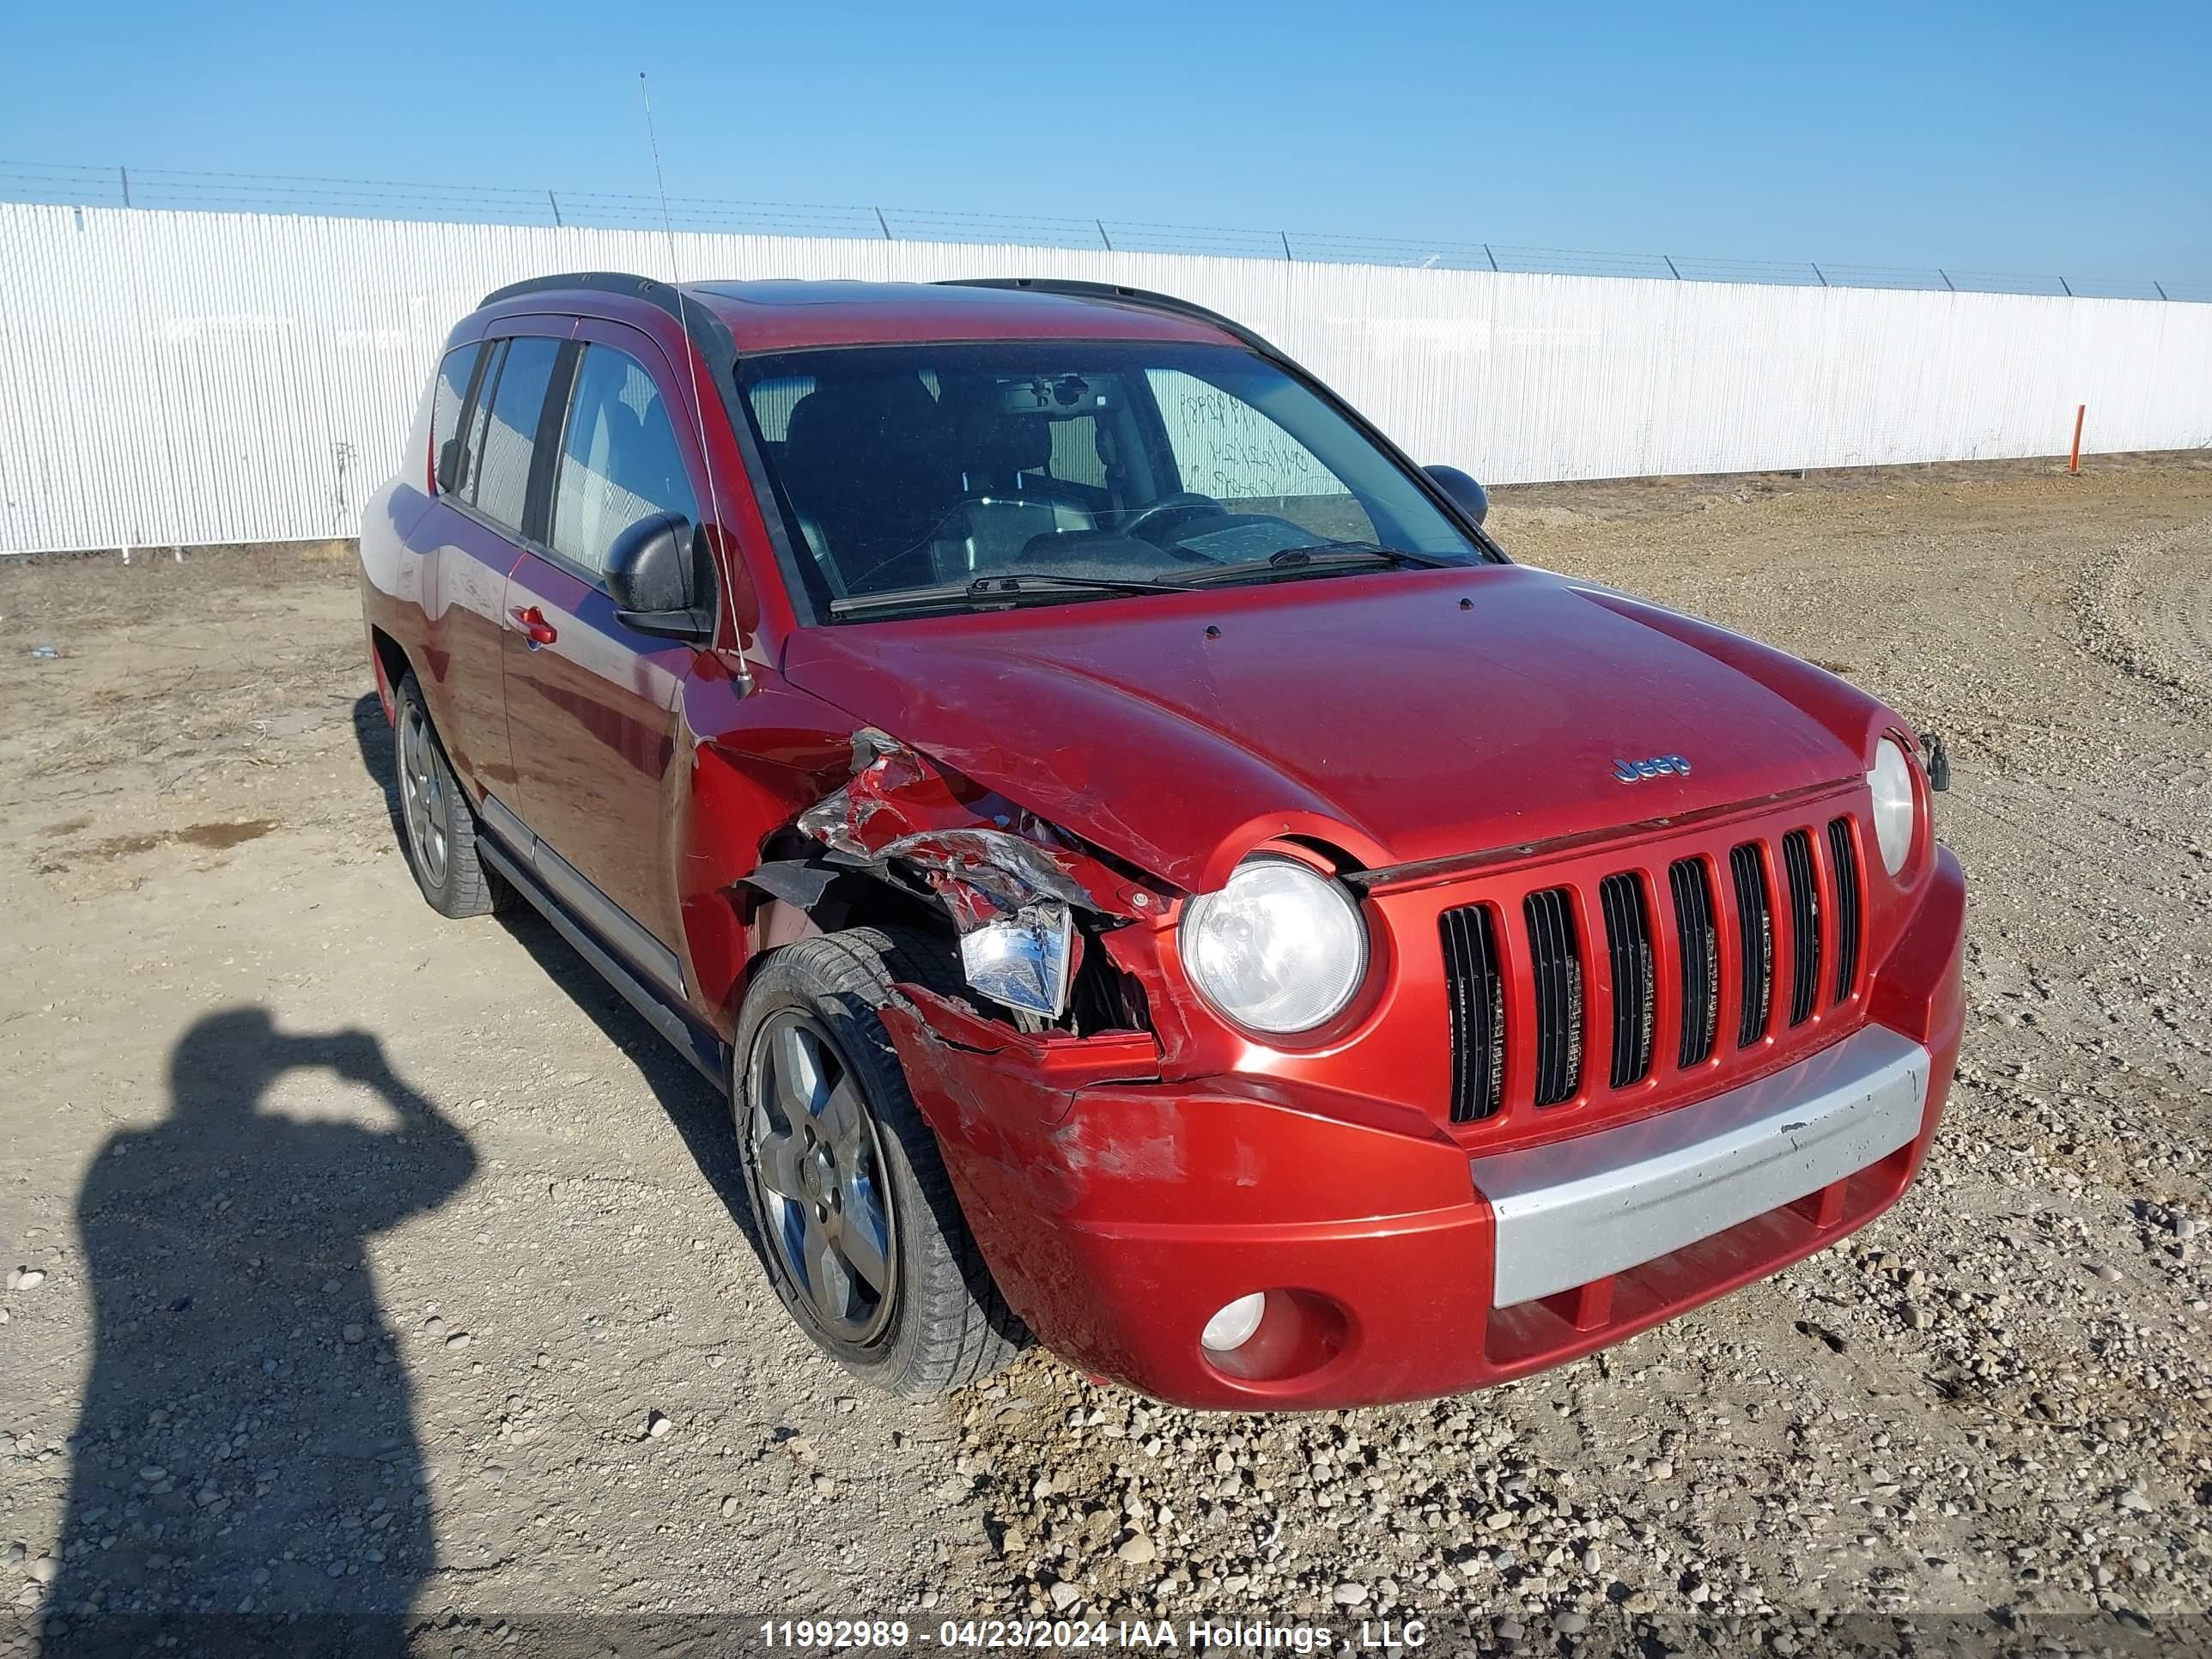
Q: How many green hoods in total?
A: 0